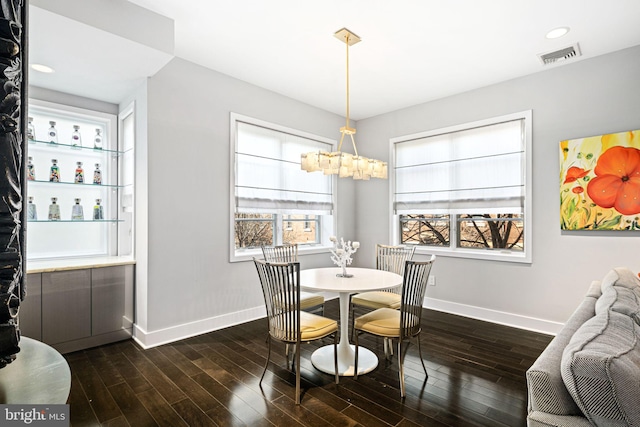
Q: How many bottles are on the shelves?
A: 12